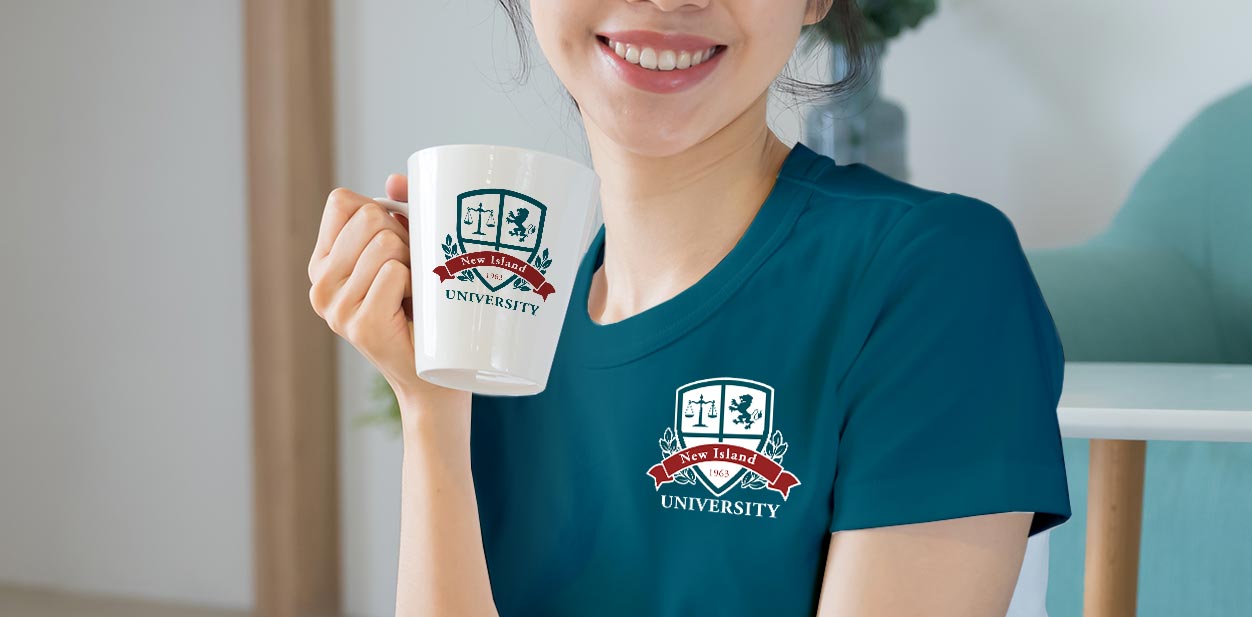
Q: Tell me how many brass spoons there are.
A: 0